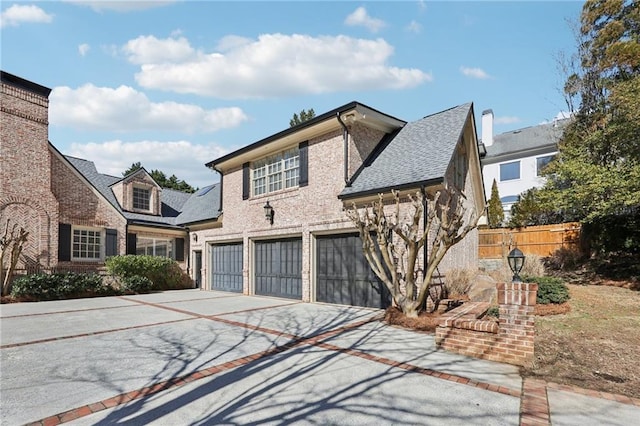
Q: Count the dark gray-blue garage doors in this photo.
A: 3